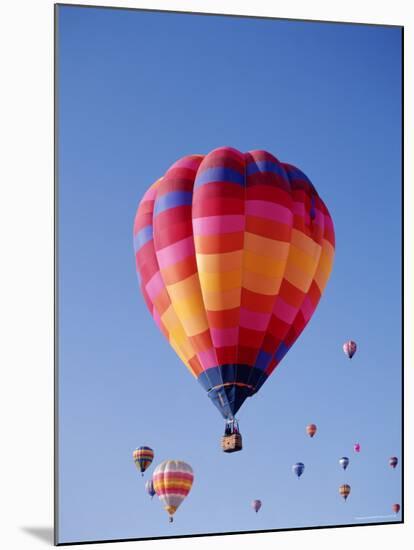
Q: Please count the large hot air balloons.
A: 1